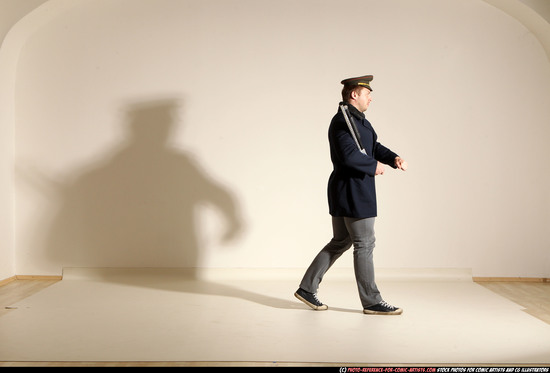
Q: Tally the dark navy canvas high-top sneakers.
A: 2